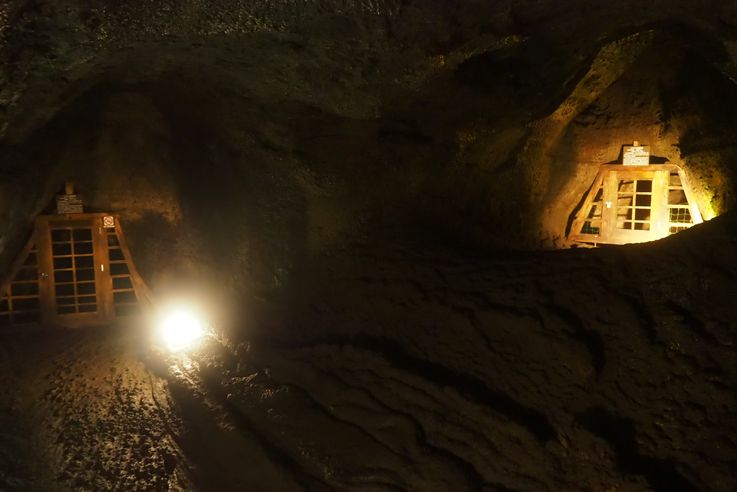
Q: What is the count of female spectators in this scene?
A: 0